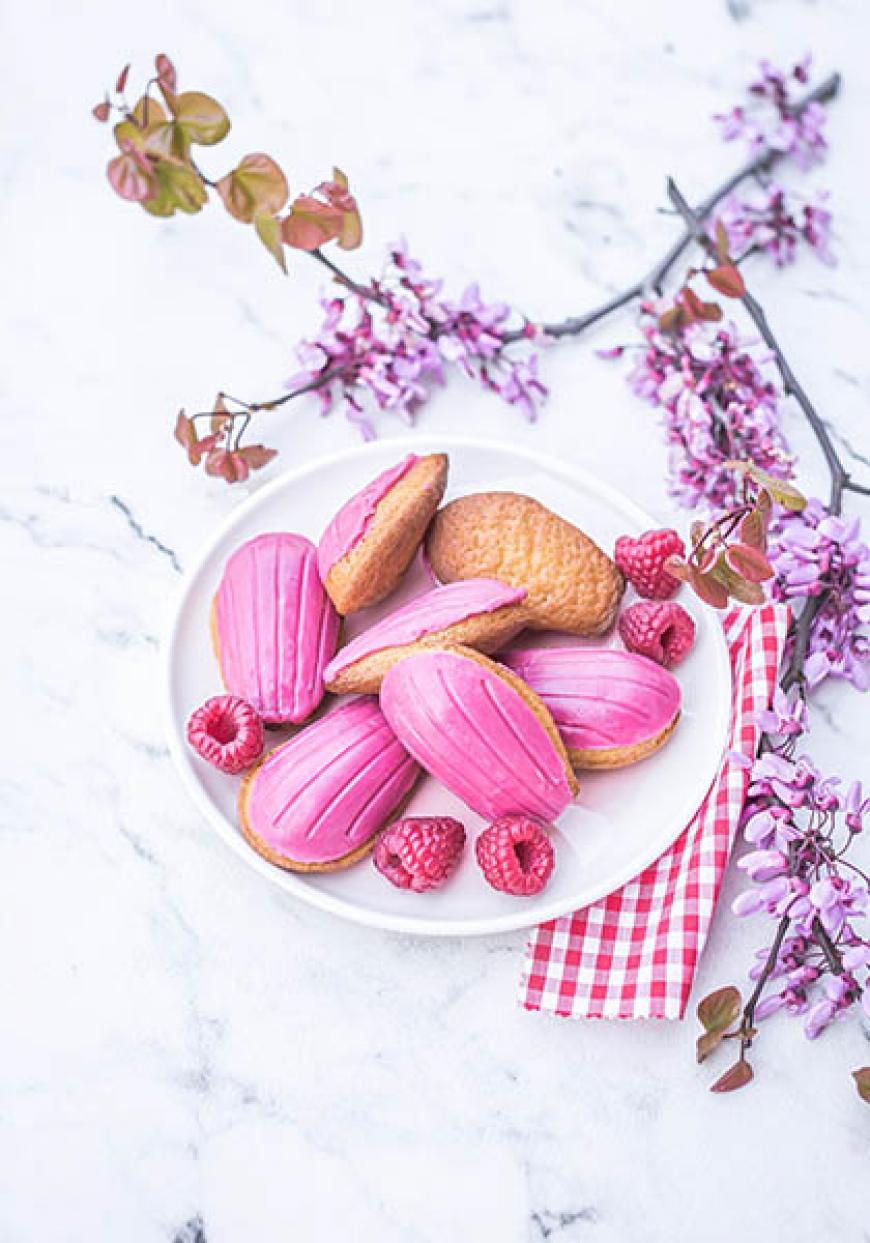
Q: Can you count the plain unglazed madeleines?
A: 1